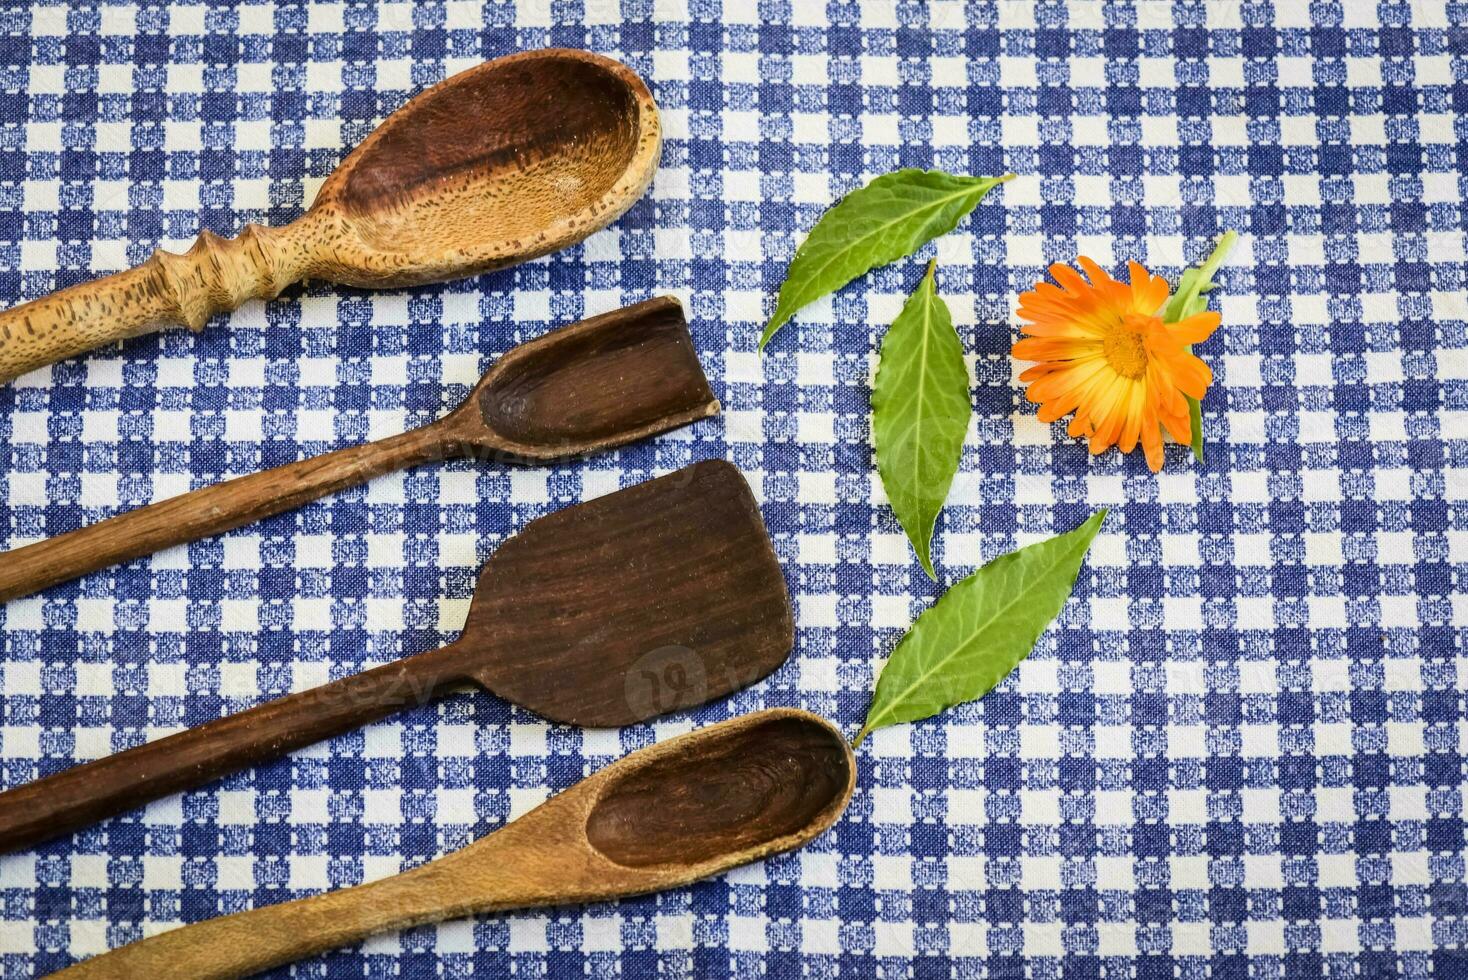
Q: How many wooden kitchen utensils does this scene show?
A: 4